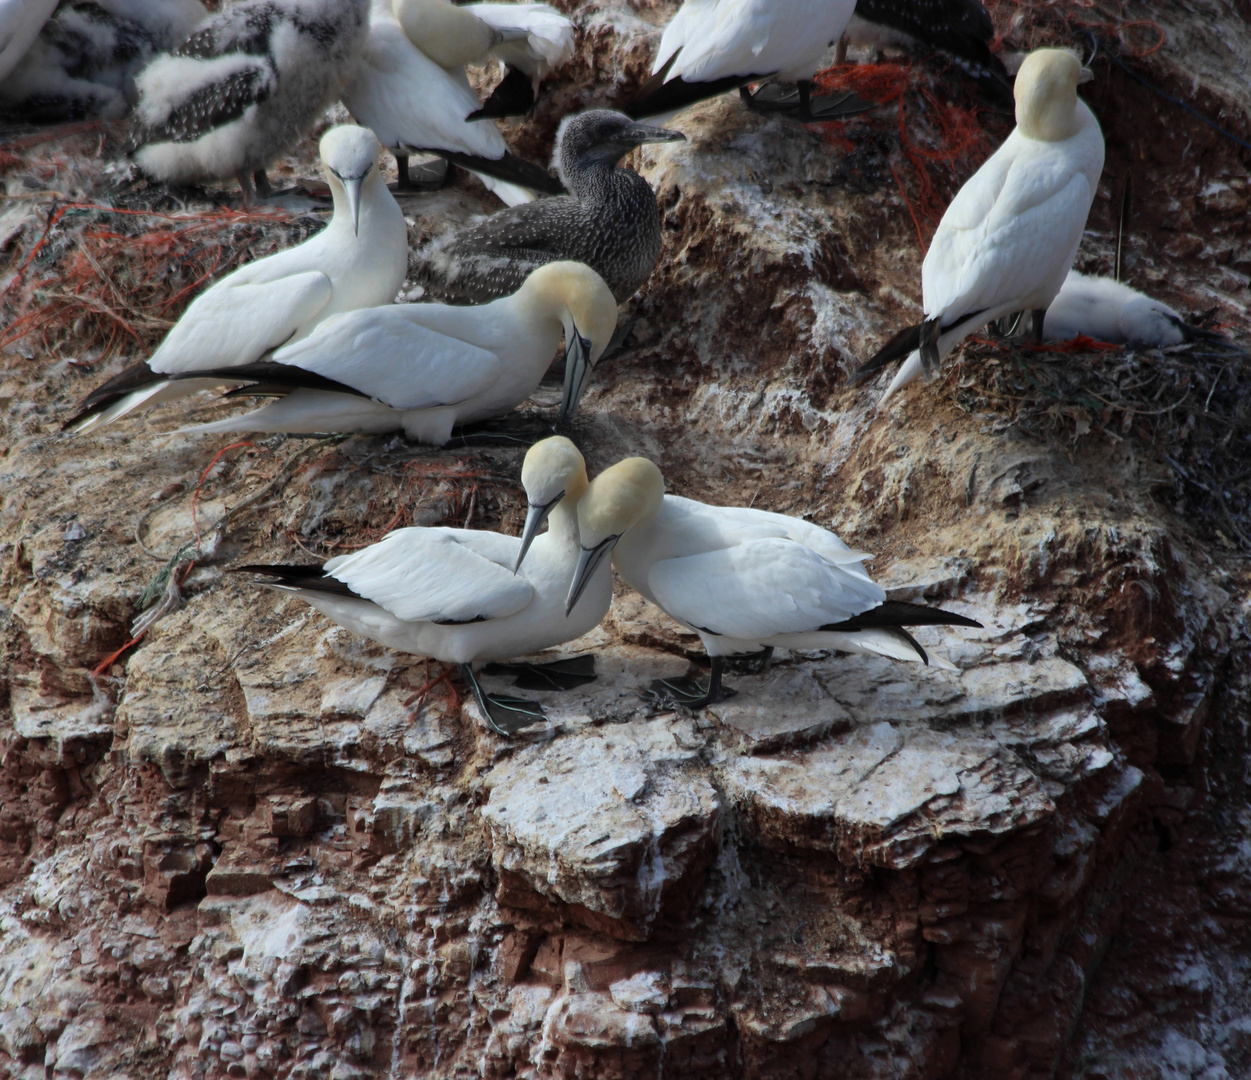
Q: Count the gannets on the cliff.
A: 13